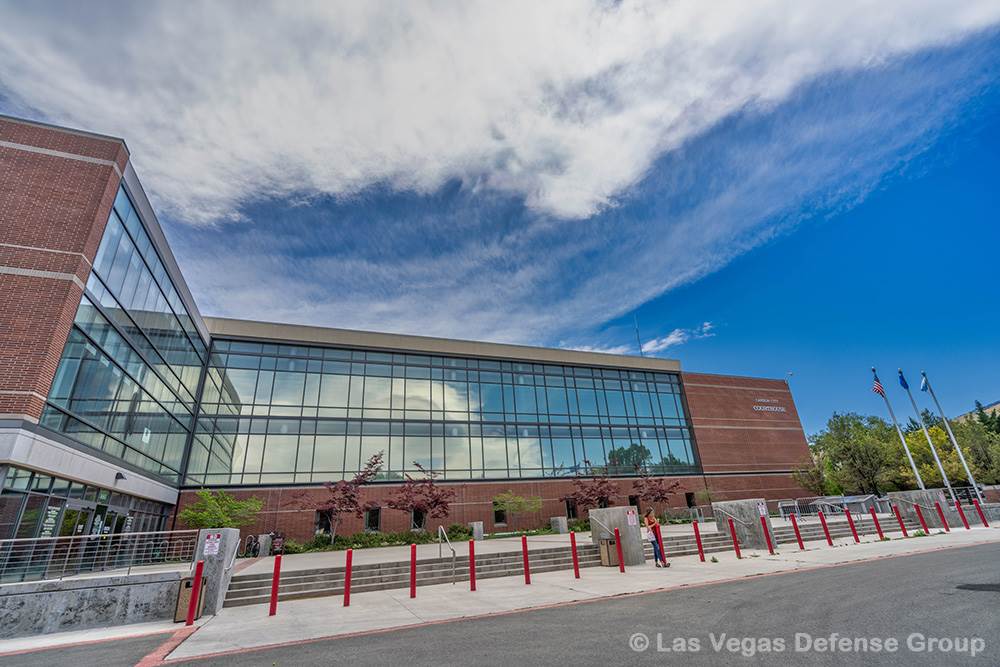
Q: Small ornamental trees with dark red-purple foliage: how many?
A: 4